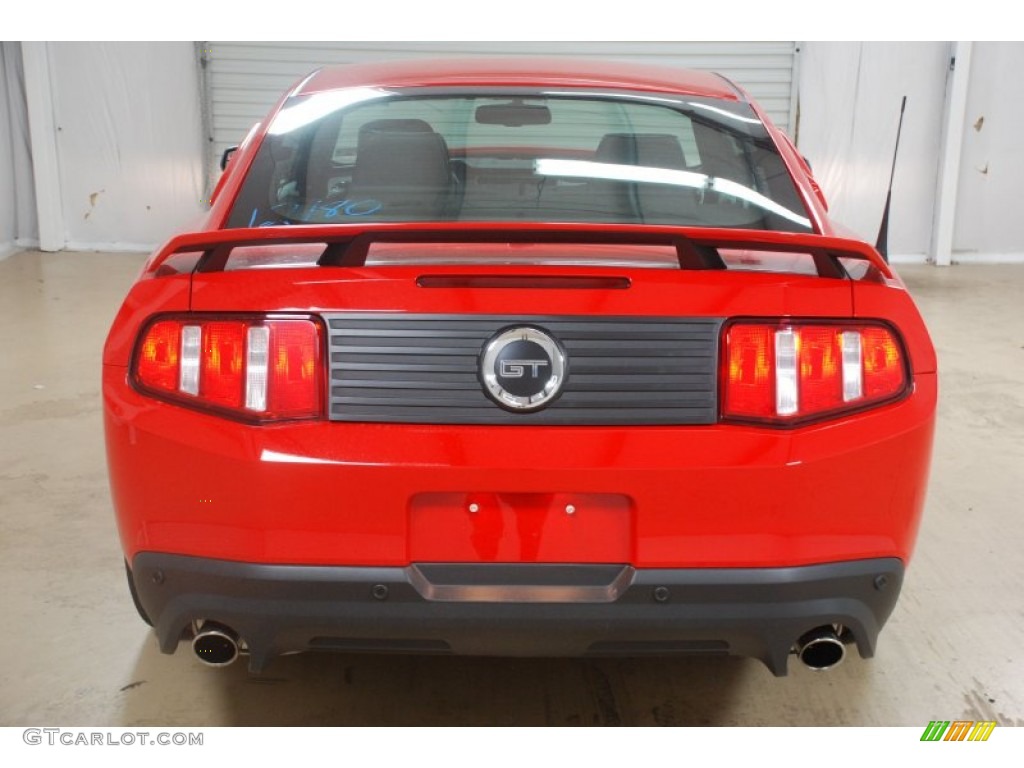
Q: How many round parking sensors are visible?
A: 4